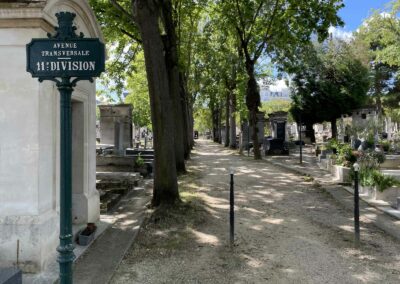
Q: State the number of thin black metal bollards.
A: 2